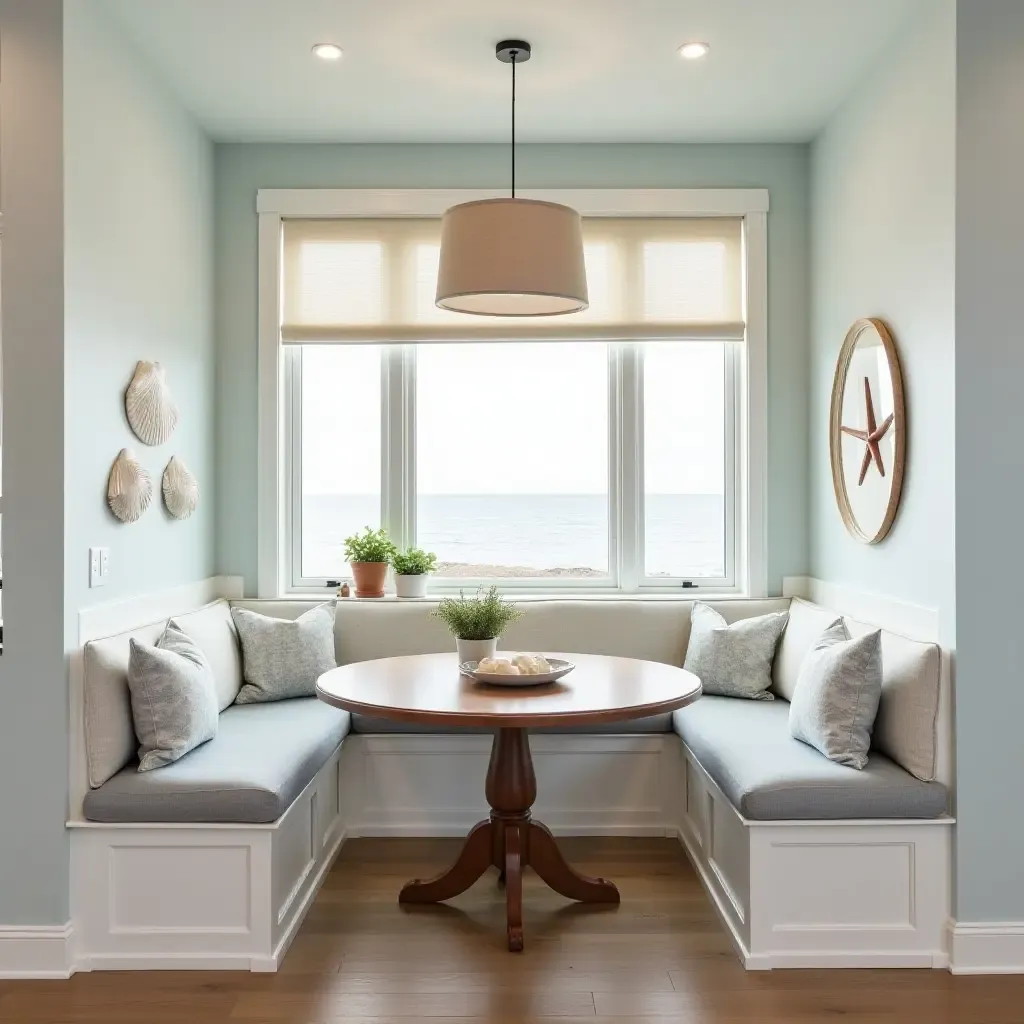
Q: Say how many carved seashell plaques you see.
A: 3